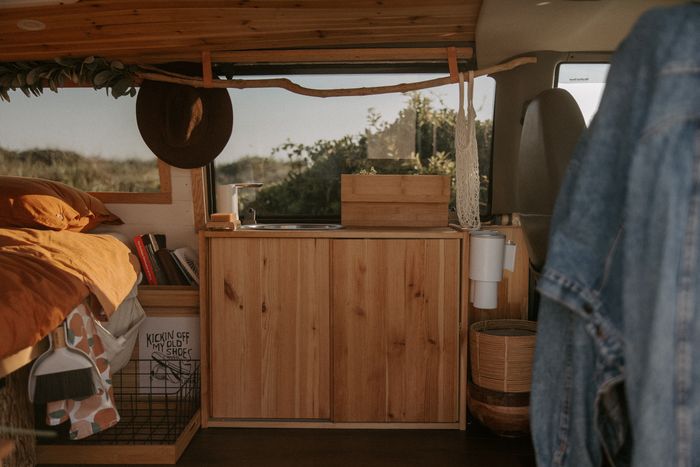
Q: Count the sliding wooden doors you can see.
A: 2